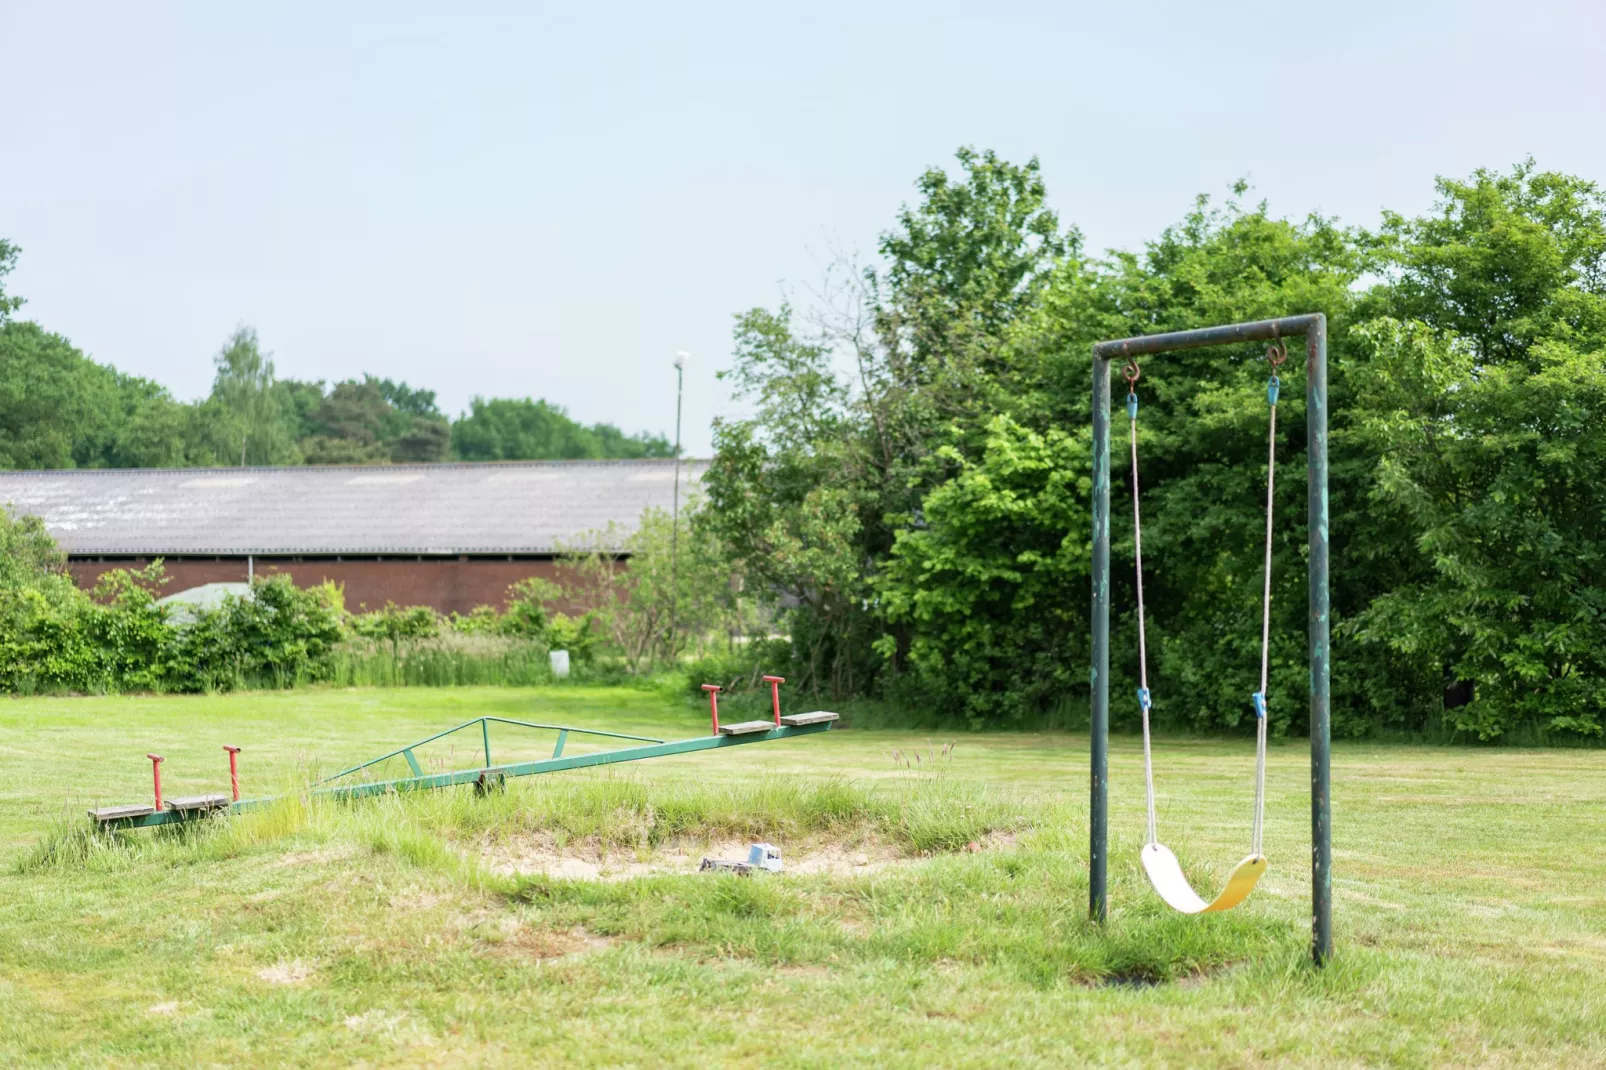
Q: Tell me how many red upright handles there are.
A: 4